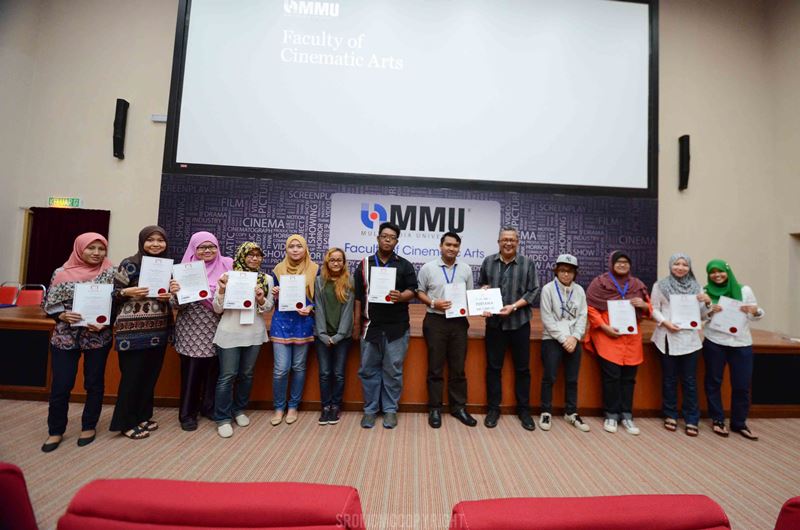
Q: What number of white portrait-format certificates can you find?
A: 10